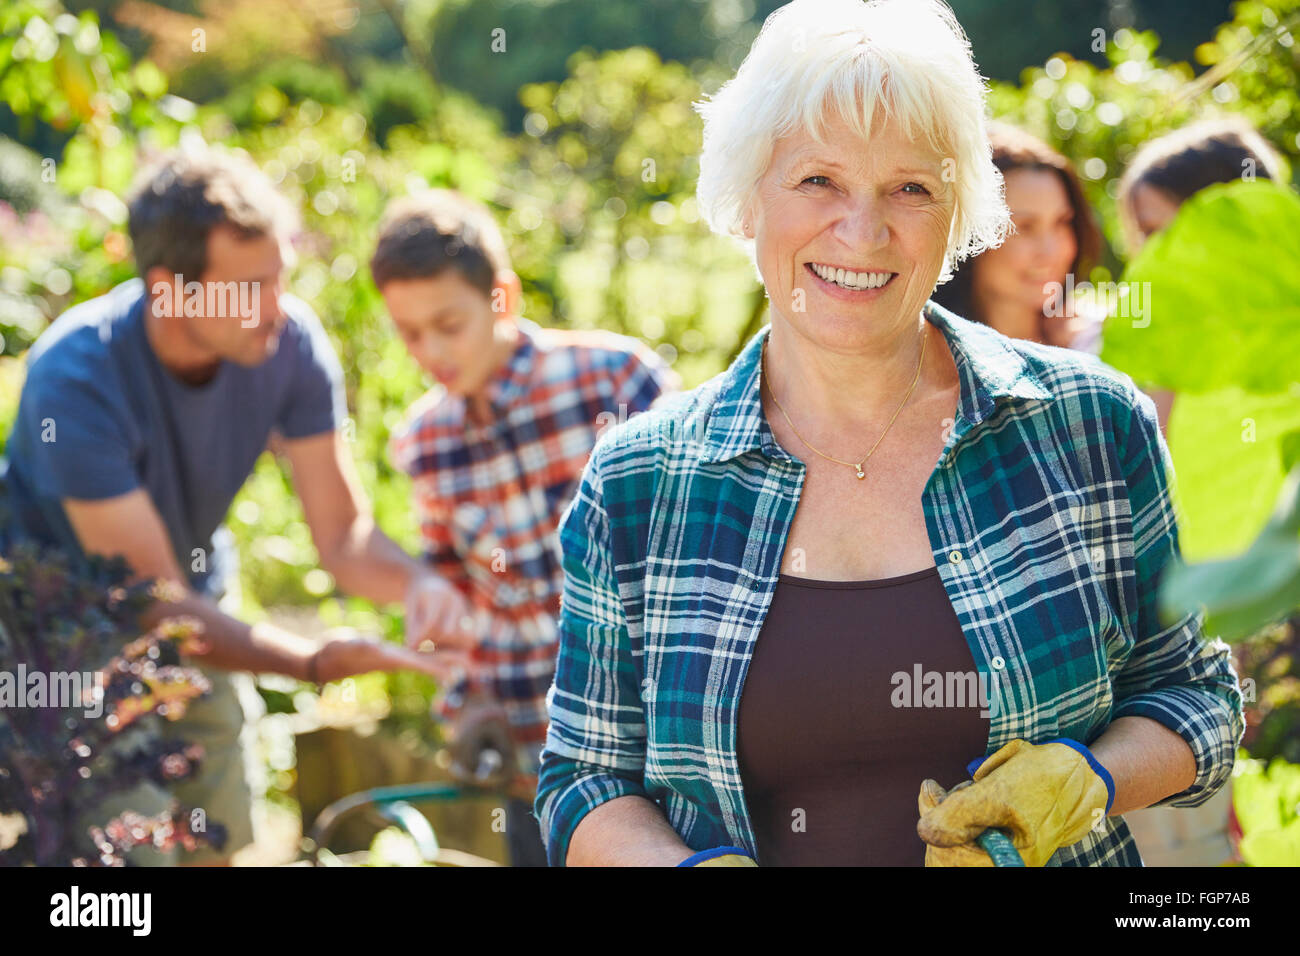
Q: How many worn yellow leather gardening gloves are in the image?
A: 2